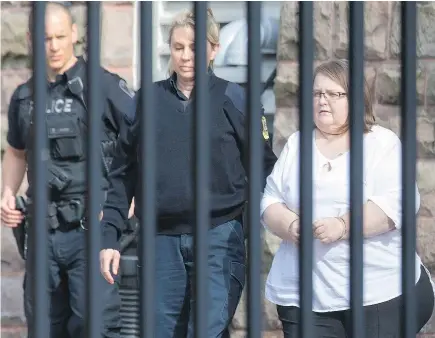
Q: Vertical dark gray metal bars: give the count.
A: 8